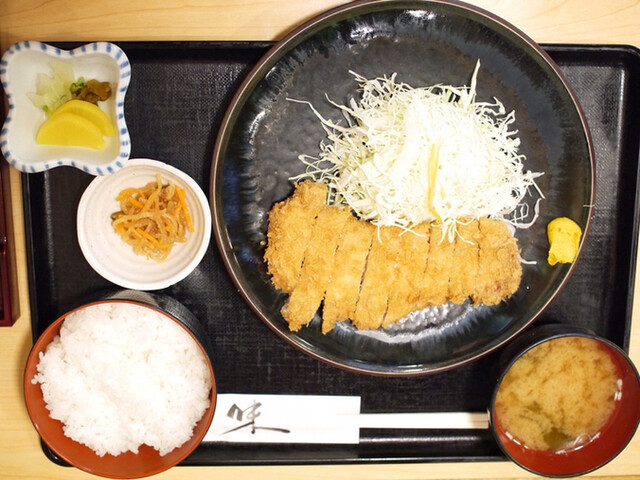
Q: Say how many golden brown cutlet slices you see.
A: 8